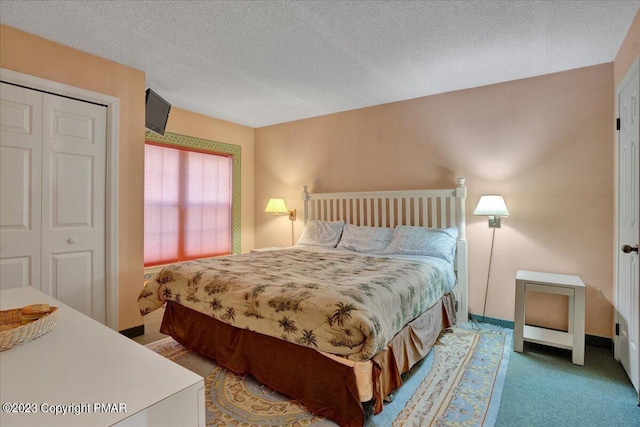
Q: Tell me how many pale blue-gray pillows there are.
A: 3